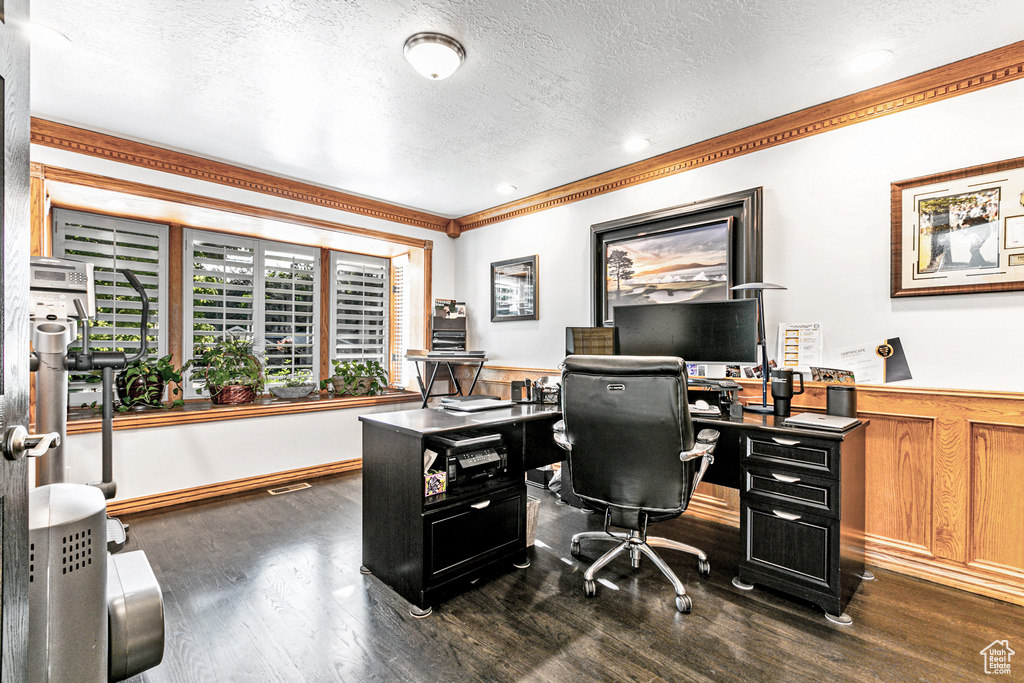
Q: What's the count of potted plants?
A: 4